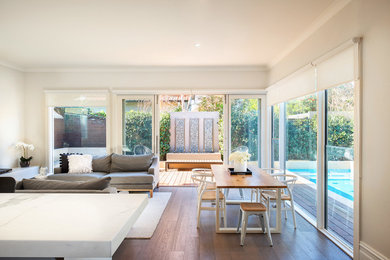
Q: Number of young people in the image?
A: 0